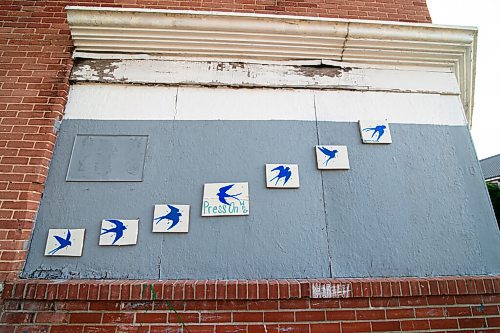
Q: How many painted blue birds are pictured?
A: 7